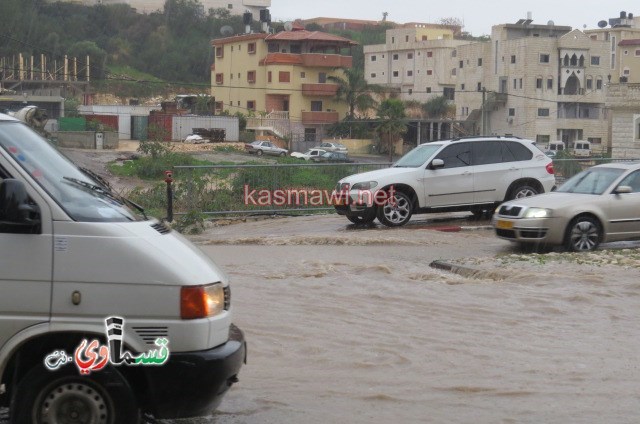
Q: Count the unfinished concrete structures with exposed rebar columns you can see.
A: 1